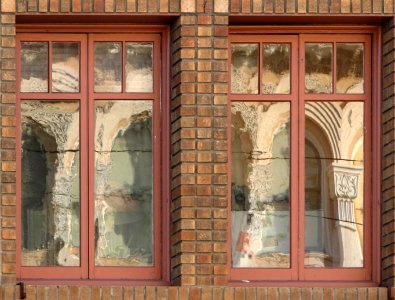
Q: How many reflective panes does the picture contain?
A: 12